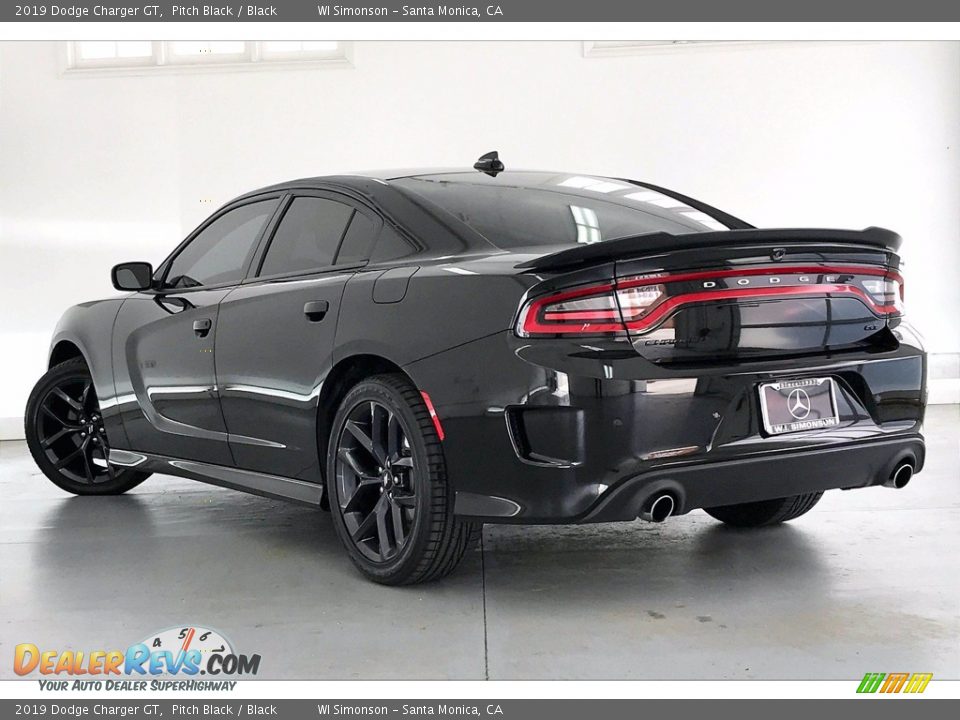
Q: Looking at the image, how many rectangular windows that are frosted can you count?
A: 3